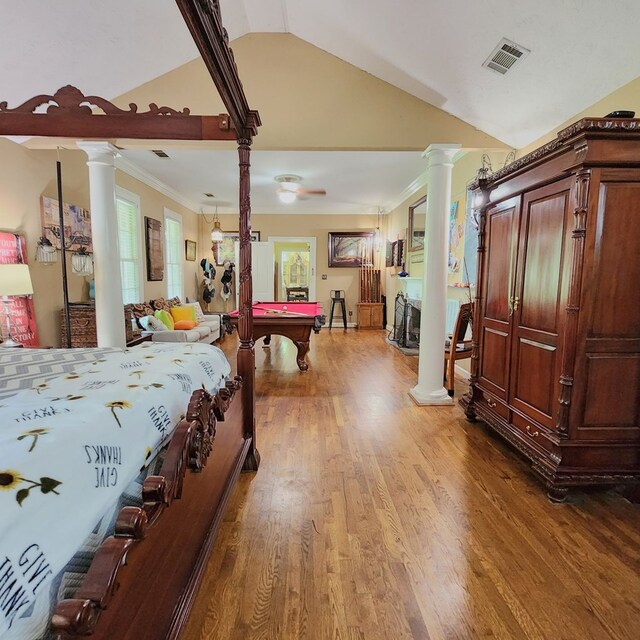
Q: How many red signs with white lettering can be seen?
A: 1